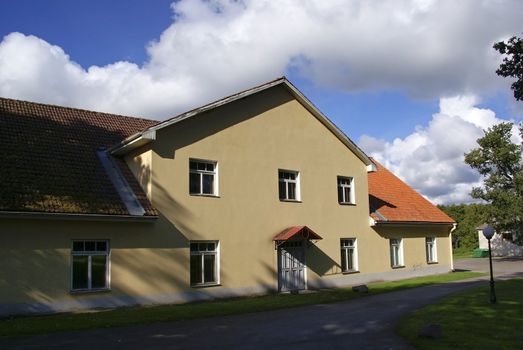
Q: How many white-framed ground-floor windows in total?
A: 5